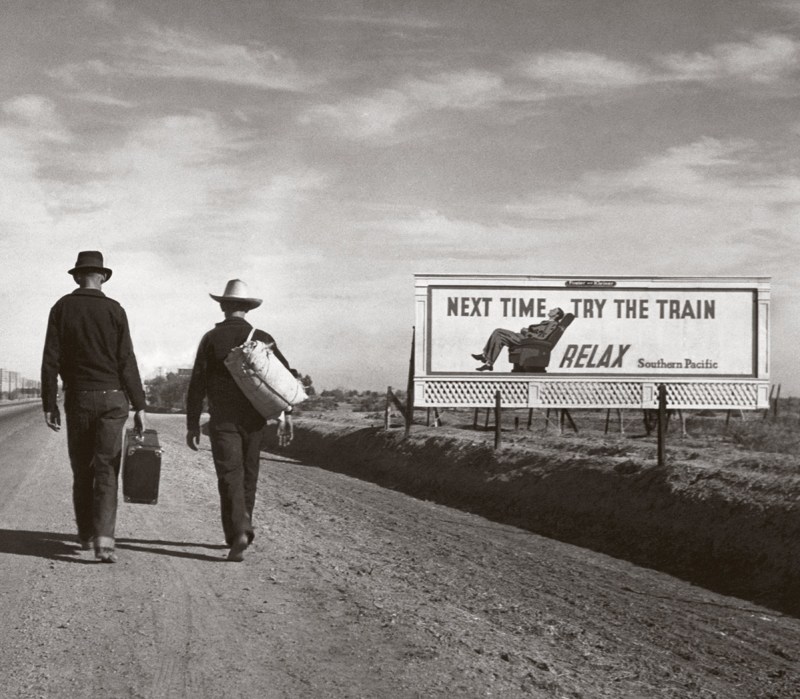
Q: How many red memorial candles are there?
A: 0